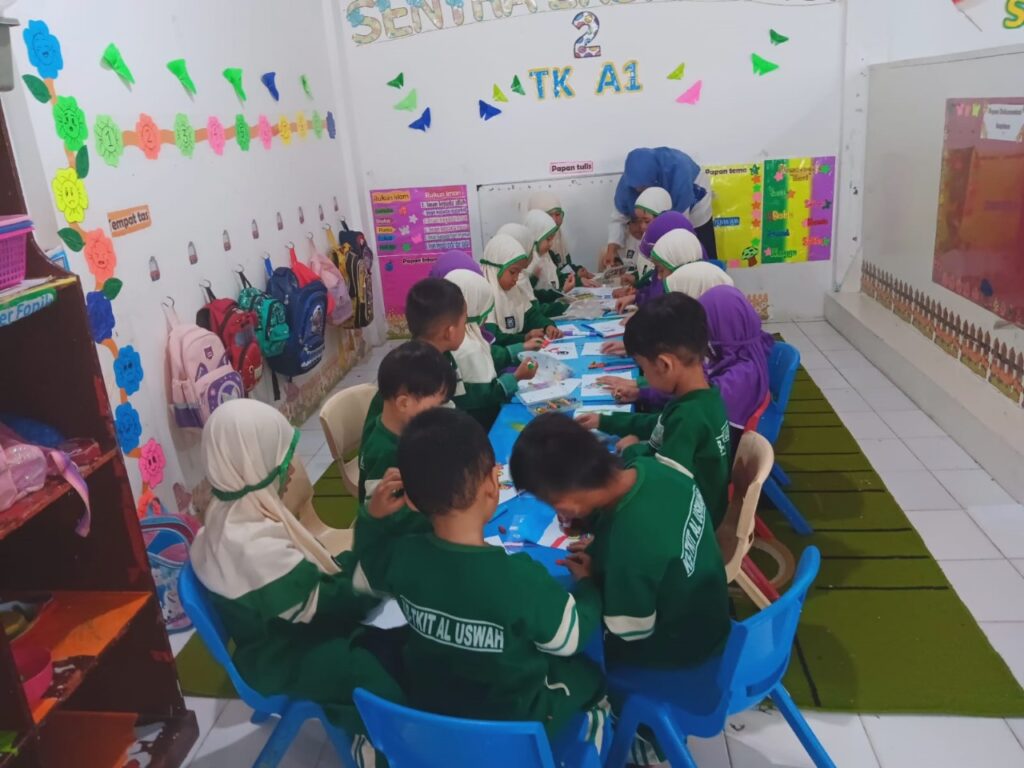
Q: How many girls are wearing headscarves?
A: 12